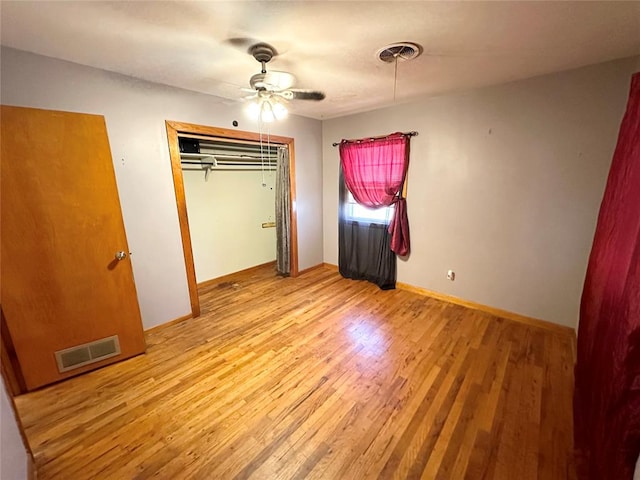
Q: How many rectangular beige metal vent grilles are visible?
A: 1